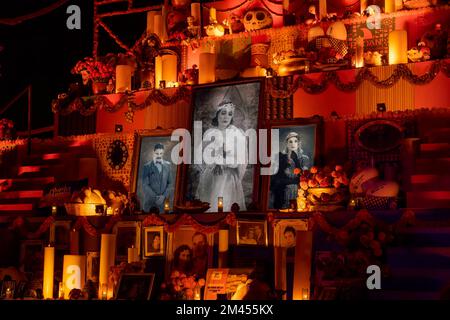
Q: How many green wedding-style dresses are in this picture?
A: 0